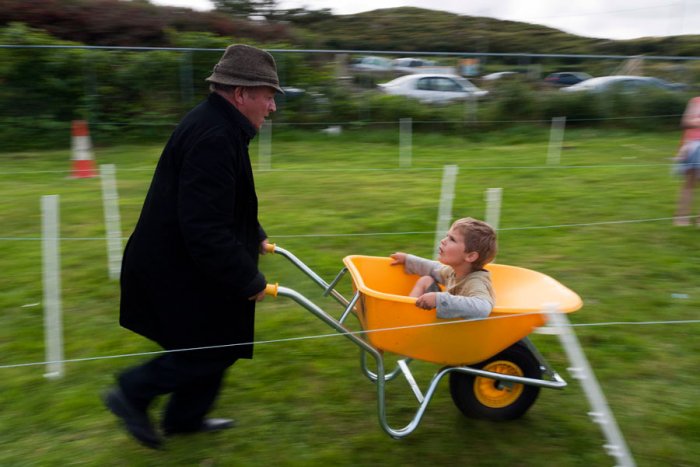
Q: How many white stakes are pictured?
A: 8